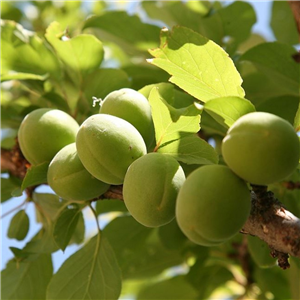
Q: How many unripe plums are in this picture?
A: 7